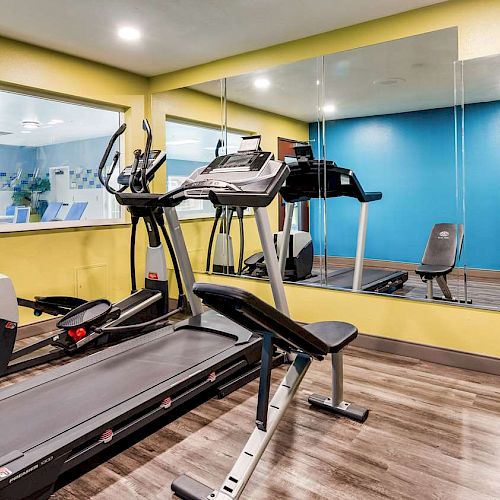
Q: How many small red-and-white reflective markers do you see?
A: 3